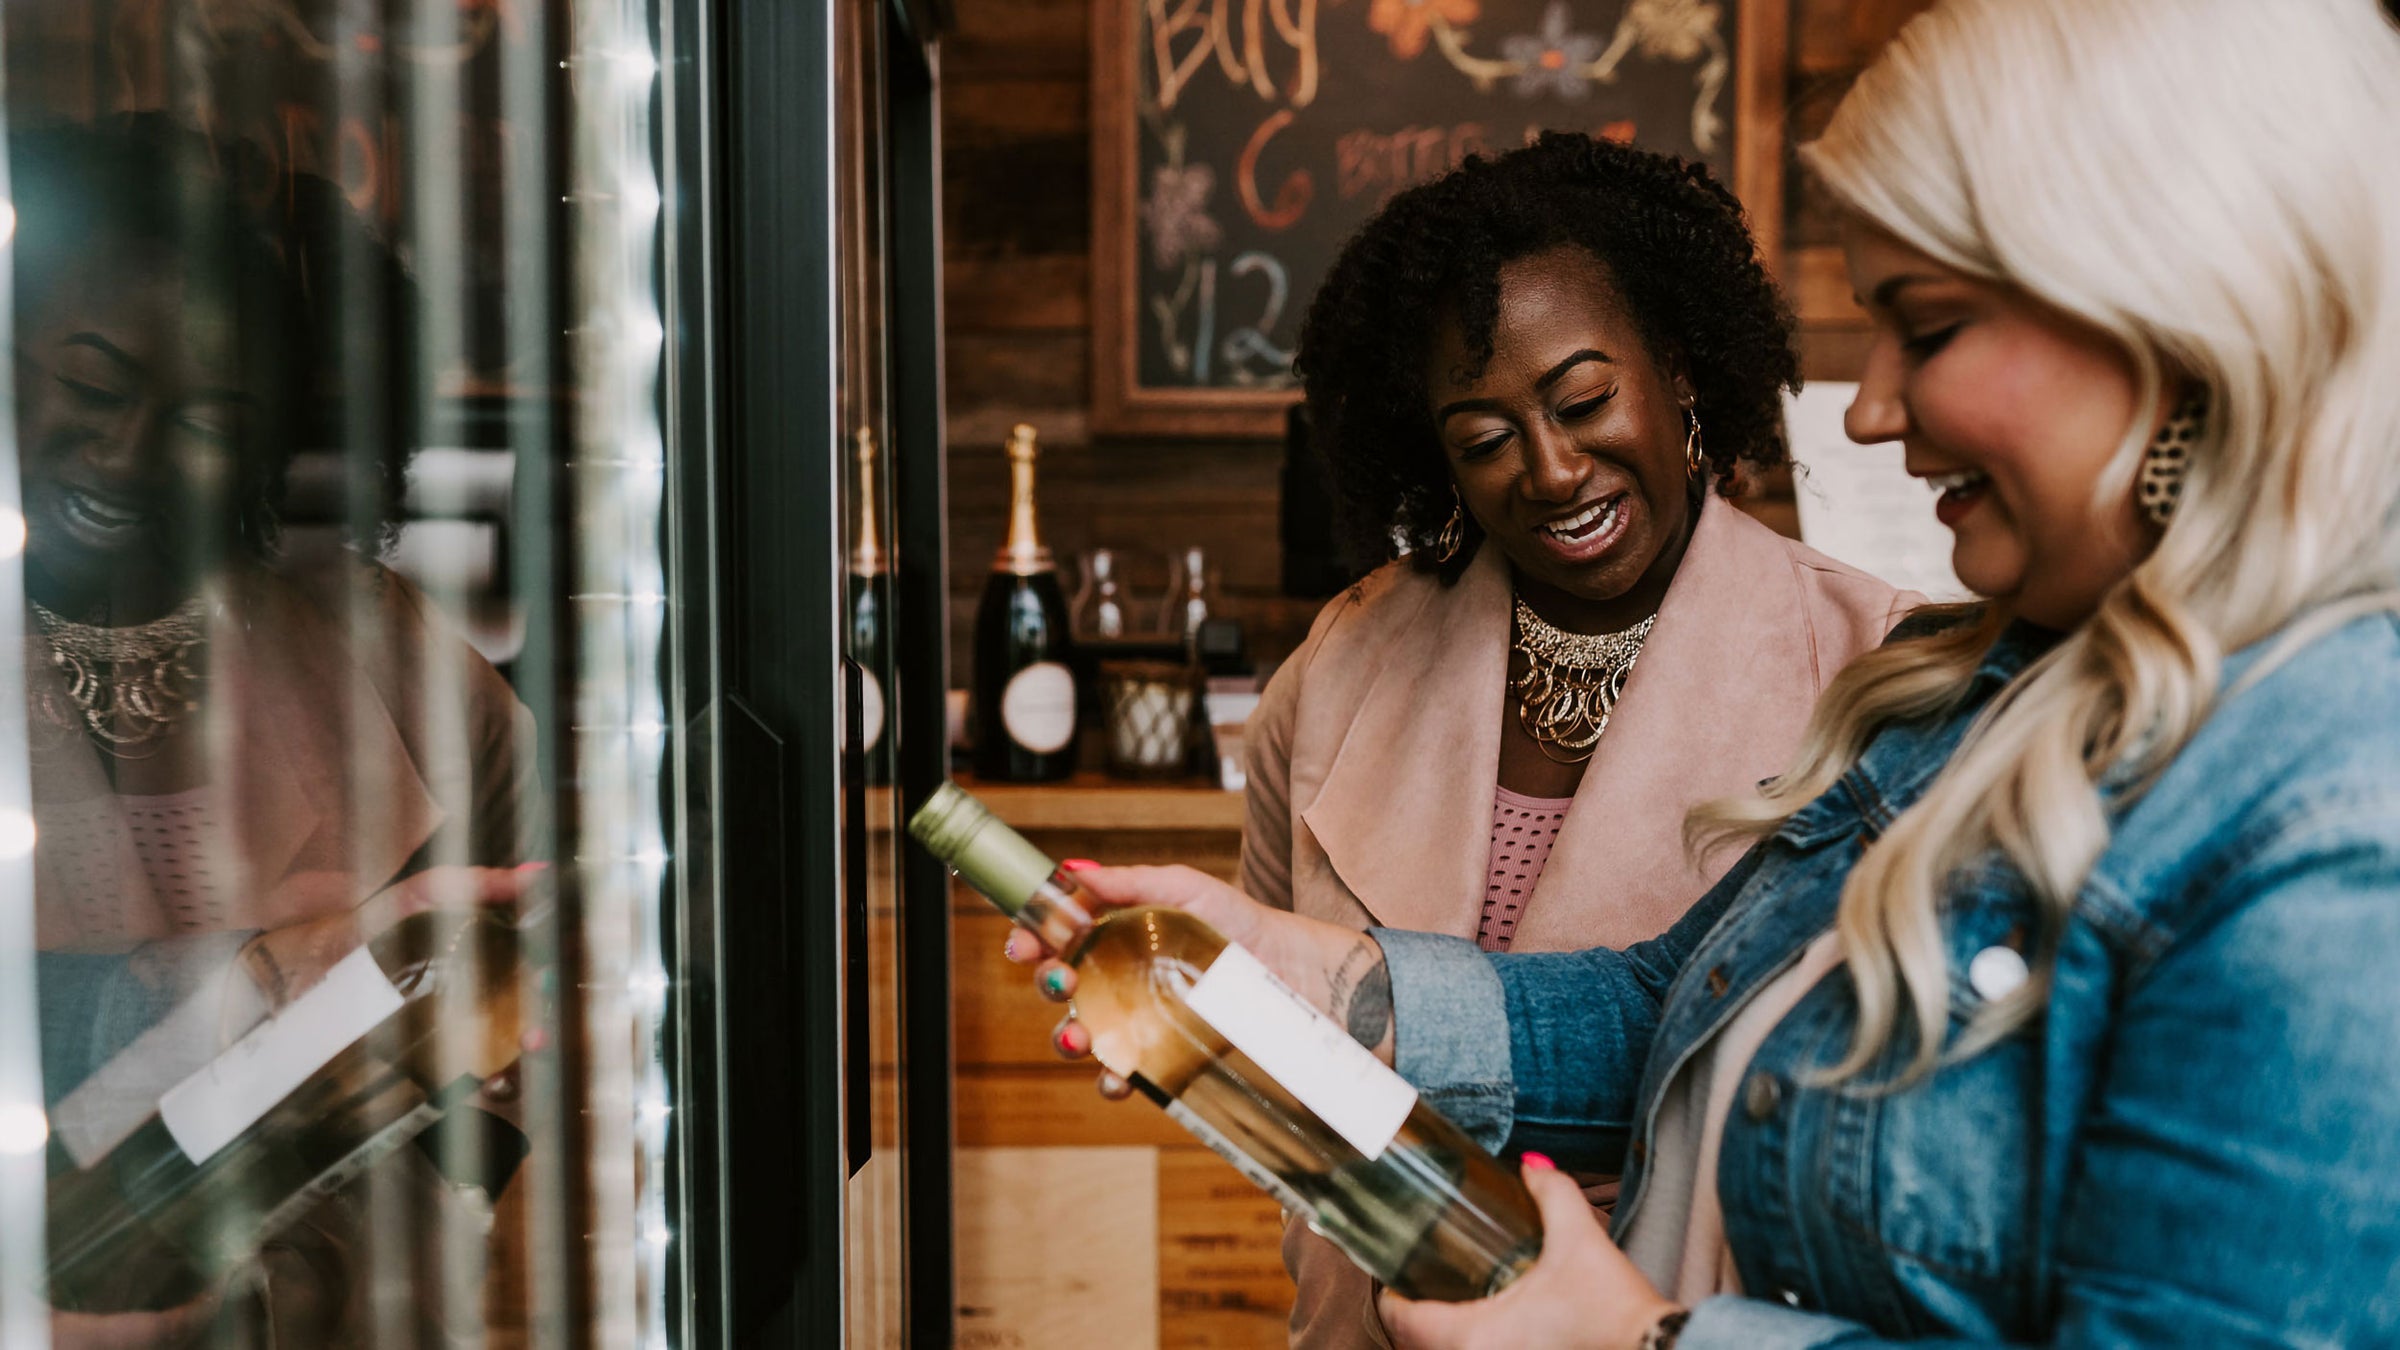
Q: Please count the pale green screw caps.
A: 1